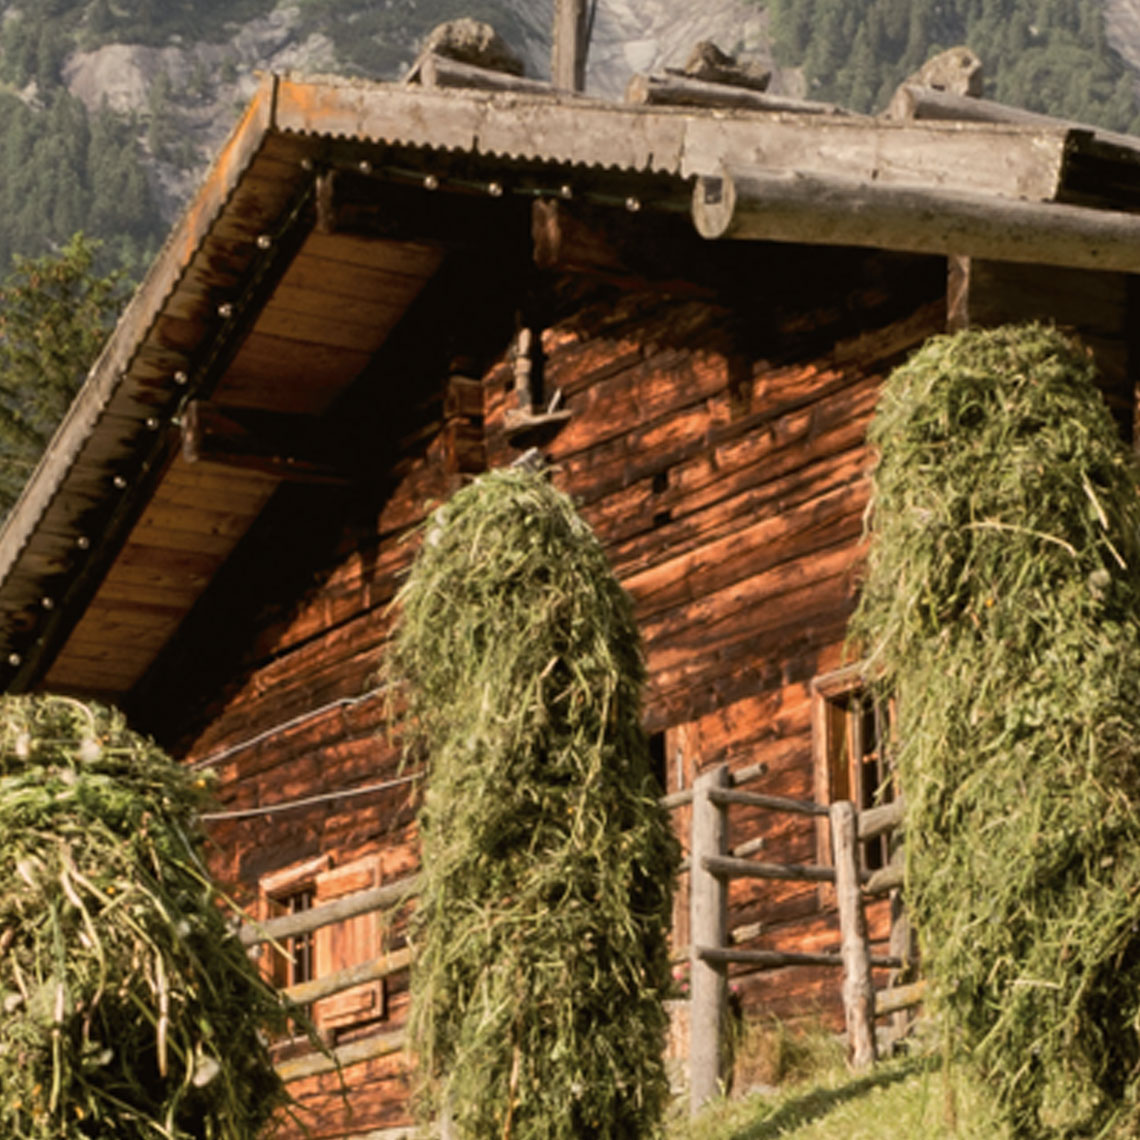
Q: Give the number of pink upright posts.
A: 0